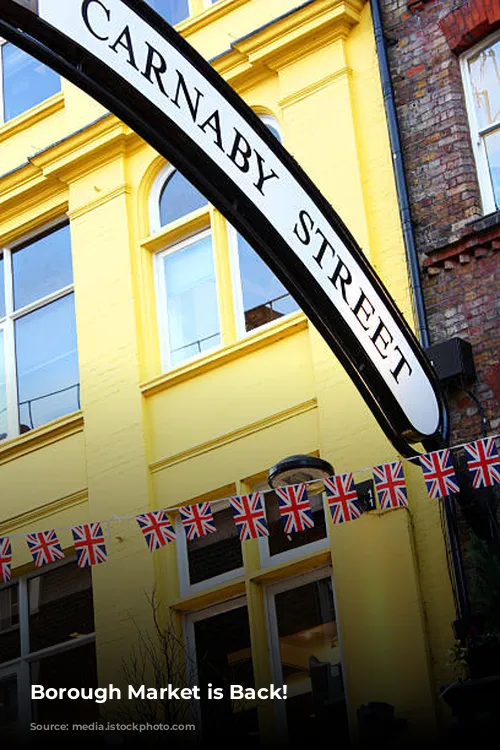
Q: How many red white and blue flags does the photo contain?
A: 11